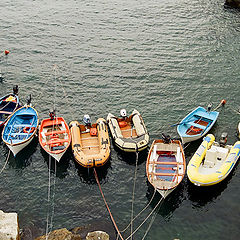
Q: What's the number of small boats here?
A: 8